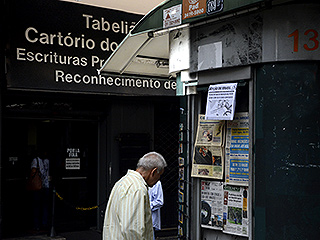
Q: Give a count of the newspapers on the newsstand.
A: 5